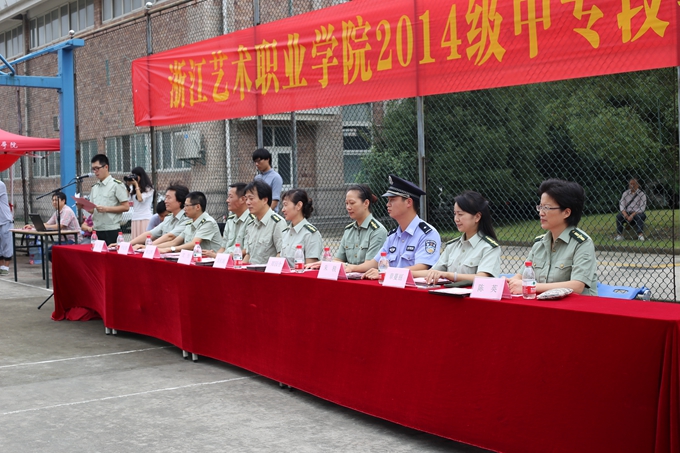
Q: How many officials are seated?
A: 9